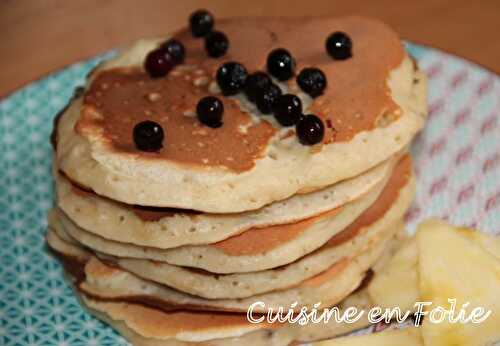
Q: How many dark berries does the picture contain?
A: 14